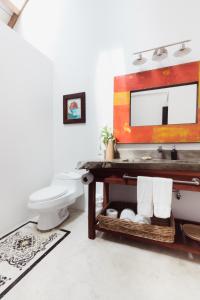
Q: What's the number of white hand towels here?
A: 2